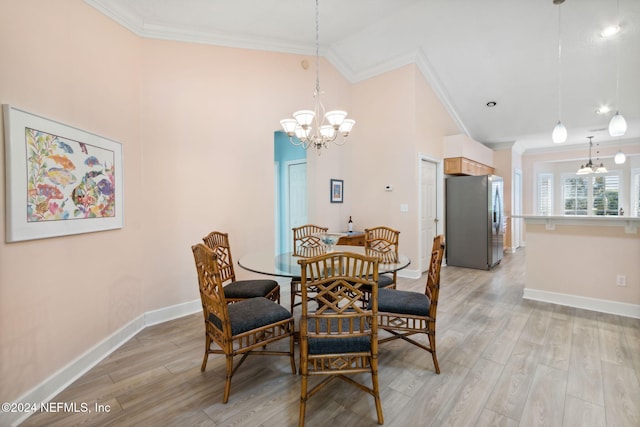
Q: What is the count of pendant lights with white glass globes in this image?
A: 3